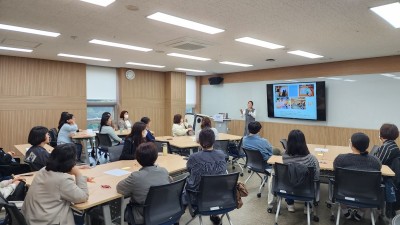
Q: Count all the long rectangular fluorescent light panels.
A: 13